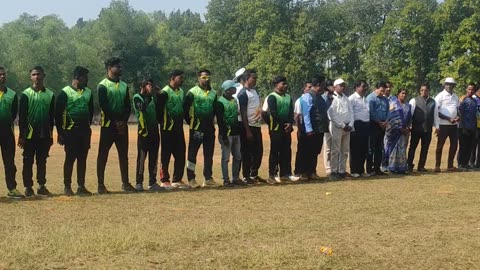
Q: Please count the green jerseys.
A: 9